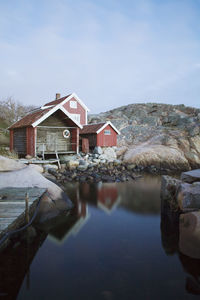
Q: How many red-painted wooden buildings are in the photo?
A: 3